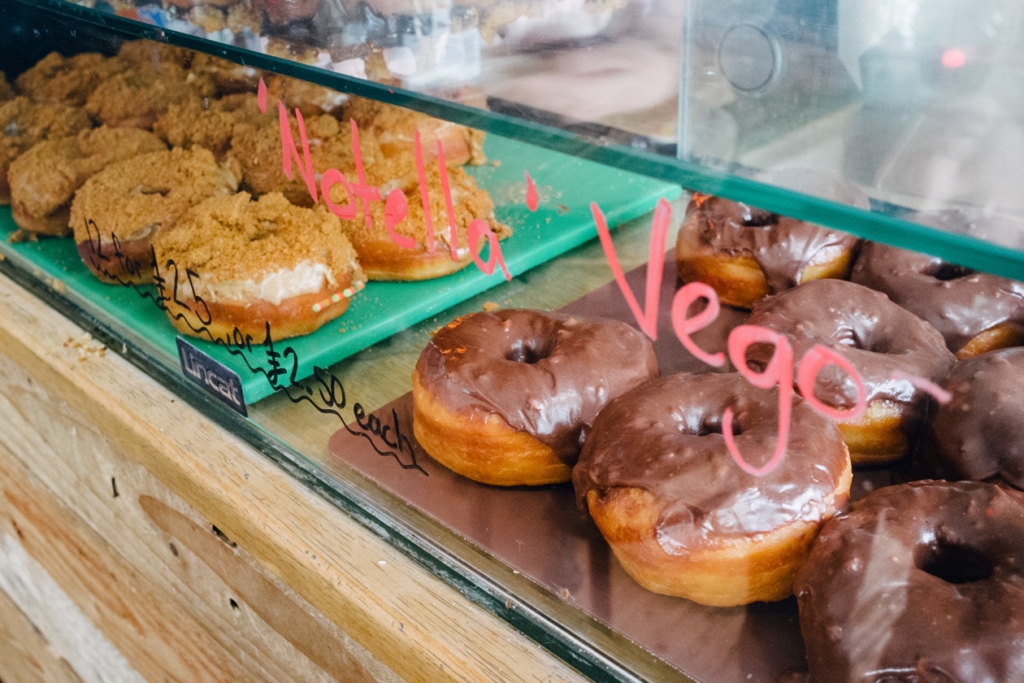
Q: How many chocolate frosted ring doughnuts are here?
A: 7